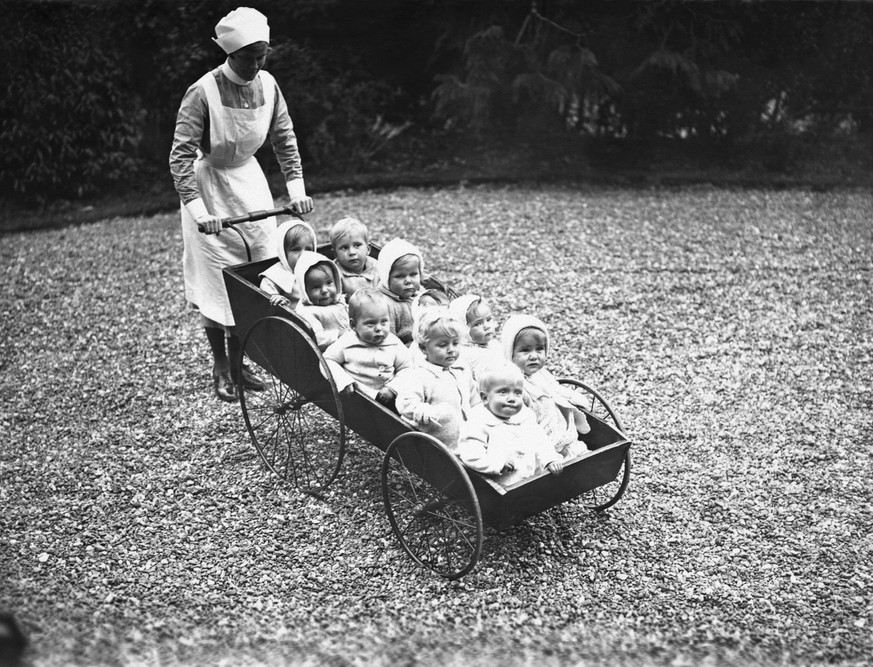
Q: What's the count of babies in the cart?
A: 10